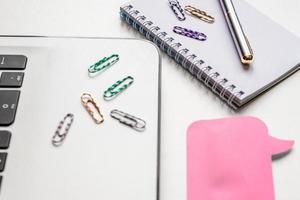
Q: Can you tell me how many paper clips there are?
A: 8